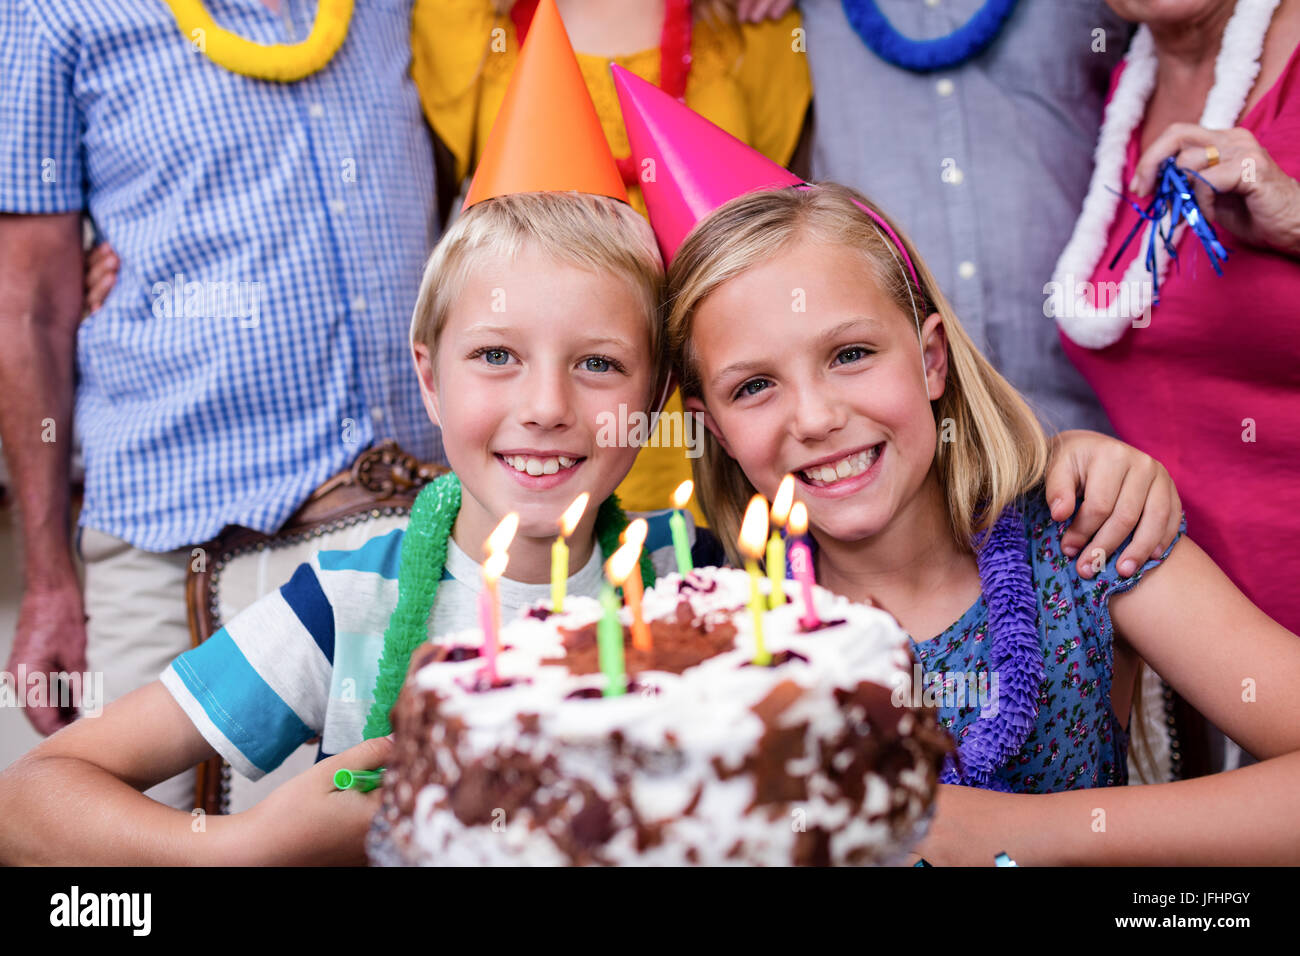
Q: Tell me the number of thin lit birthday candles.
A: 9